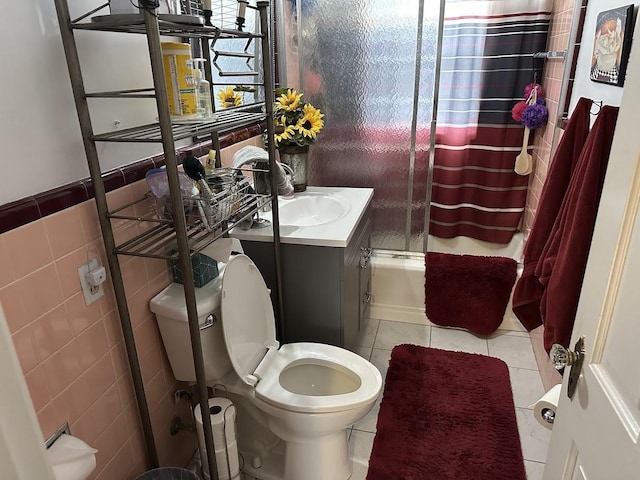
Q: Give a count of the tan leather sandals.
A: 0